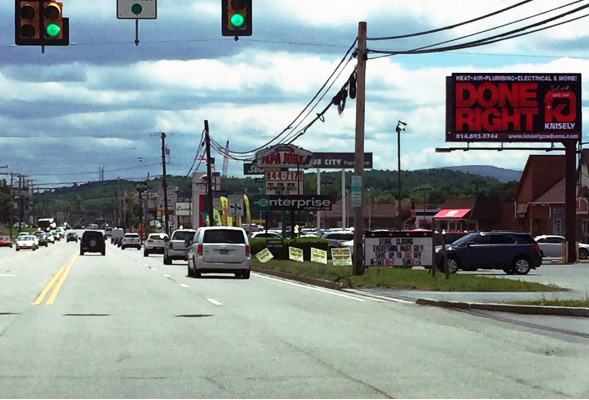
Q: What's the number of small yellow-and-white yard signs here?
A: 4